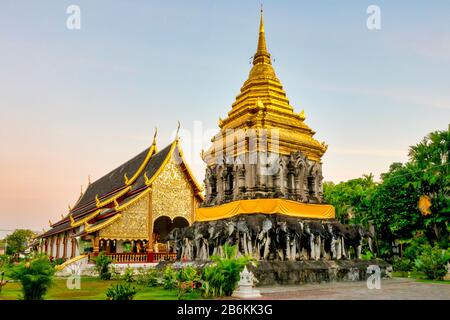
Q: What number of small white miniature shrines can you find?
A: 1